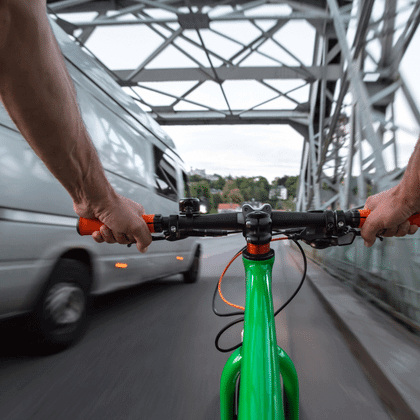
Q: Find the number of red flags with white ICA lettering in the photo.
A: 0